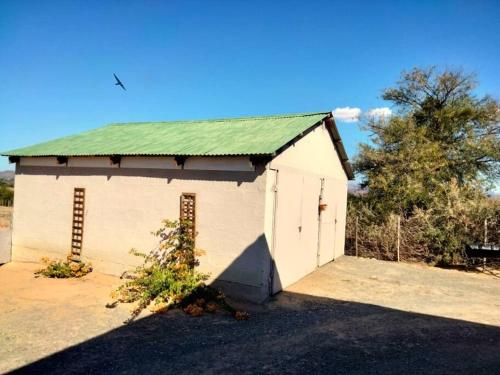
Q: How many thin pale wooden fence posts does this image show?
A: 3